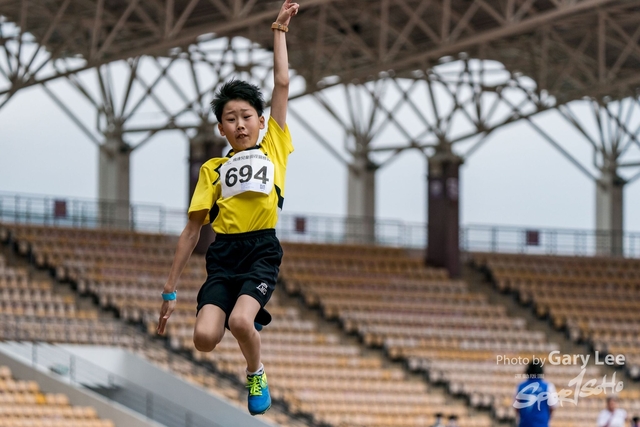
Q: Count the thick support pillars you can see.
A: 5